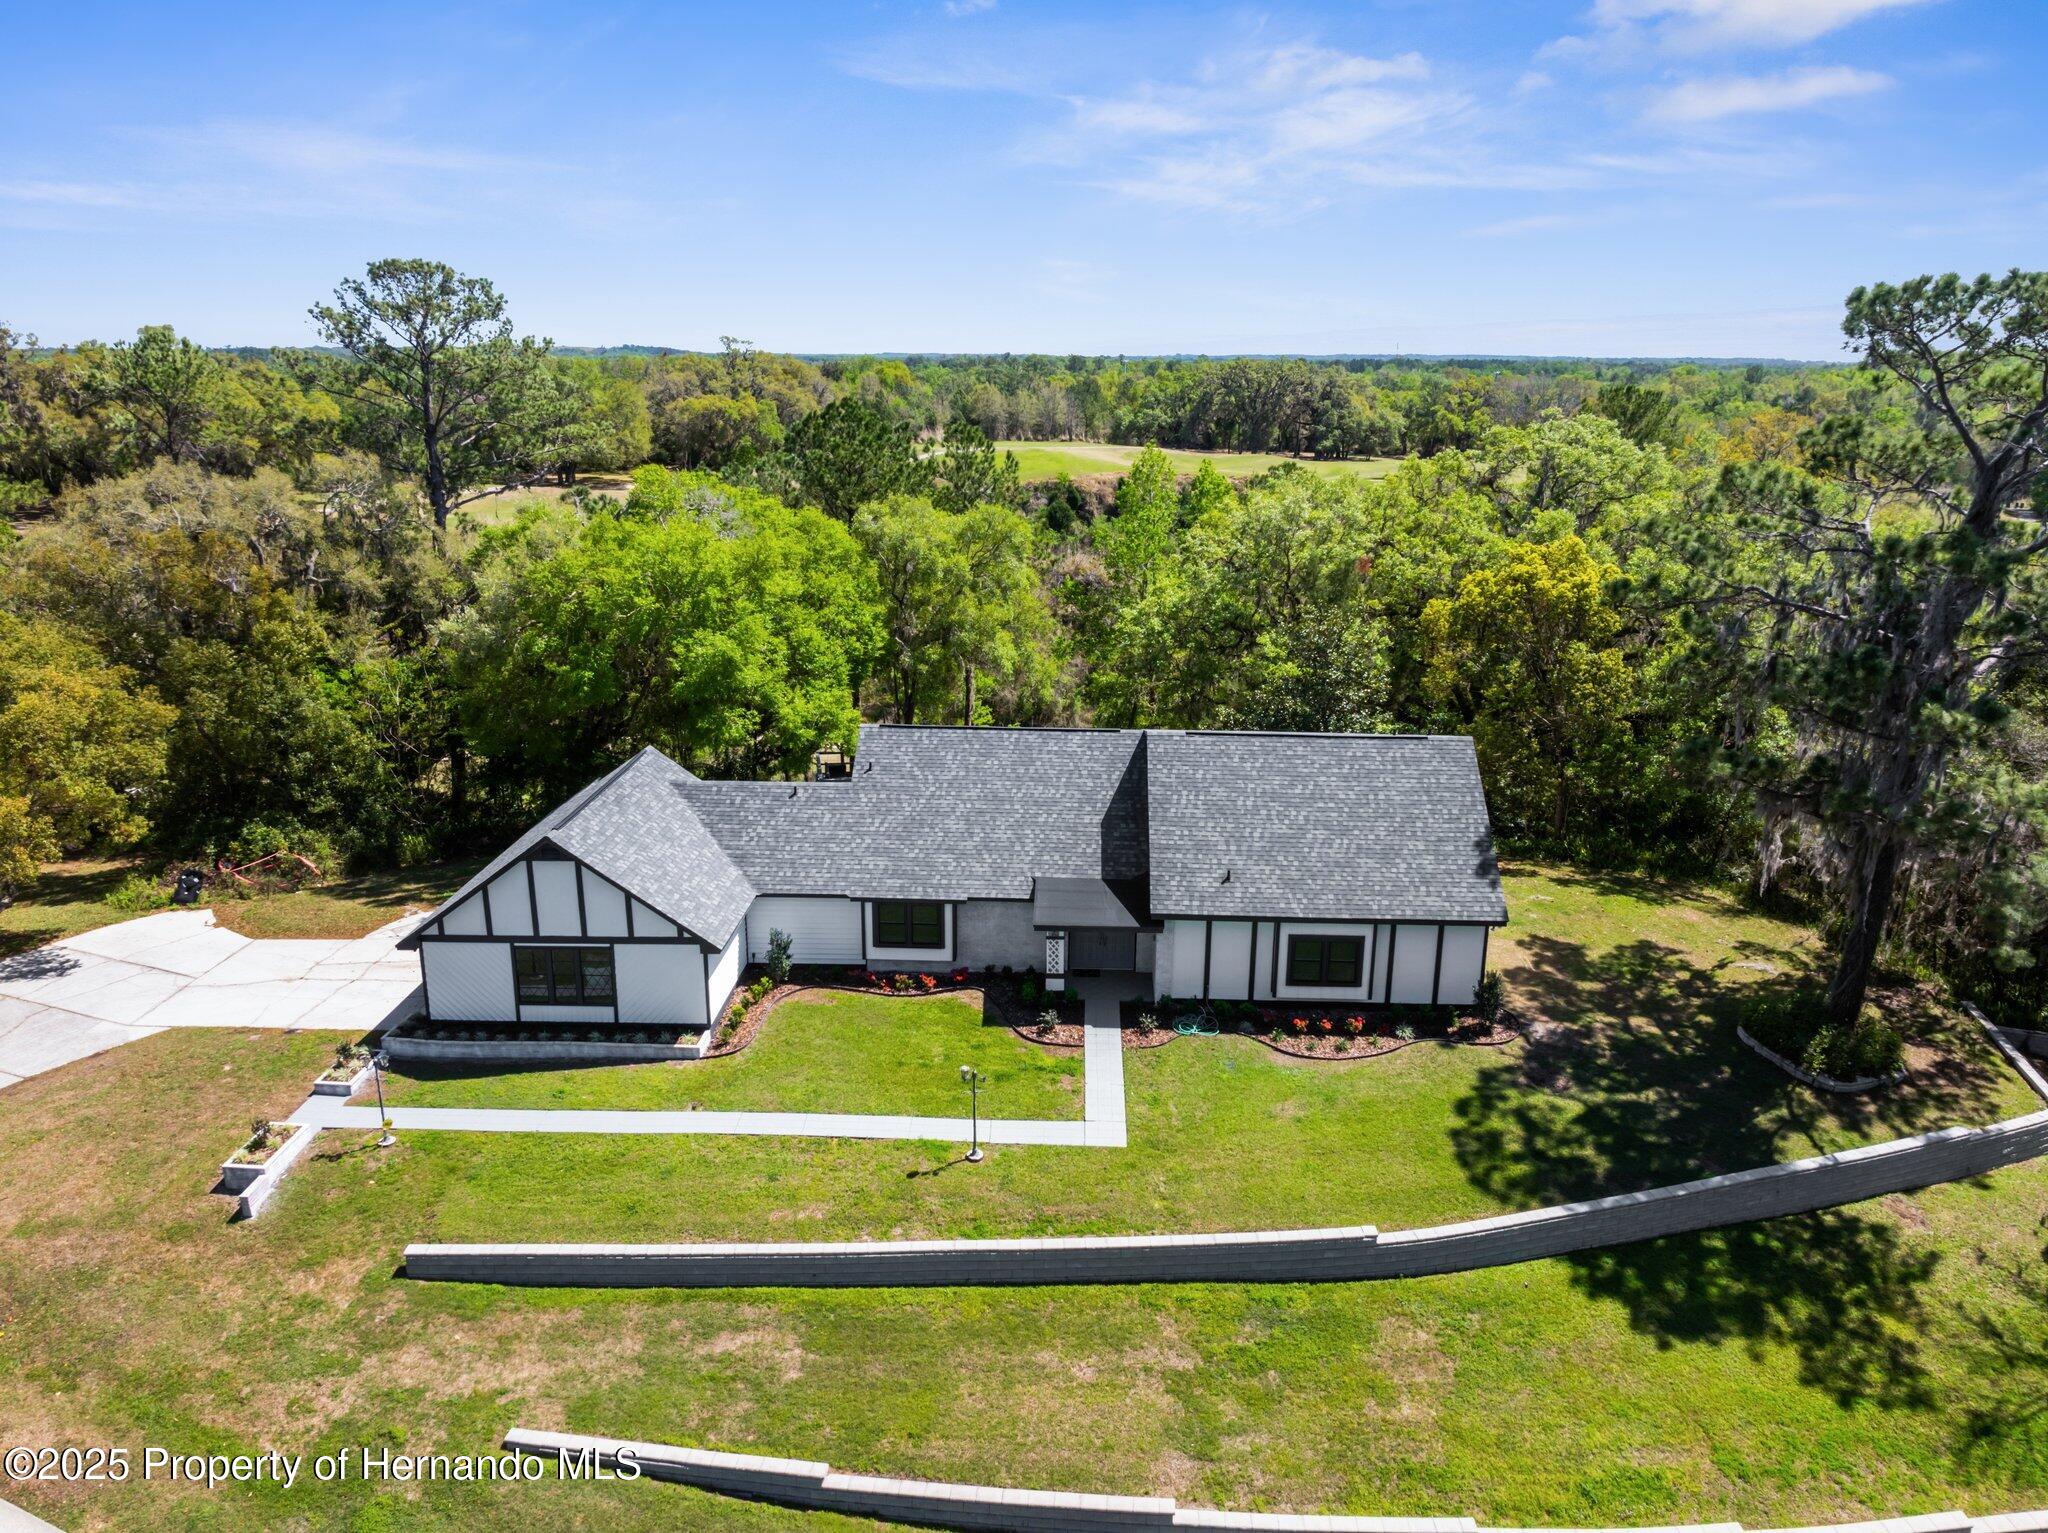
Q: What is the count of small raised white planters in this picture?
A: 2